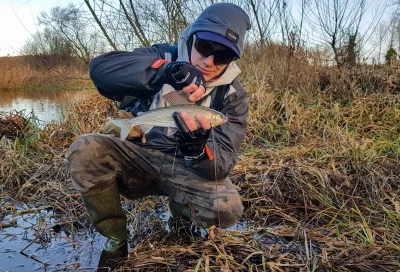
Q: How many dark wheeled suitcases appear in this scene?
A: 0